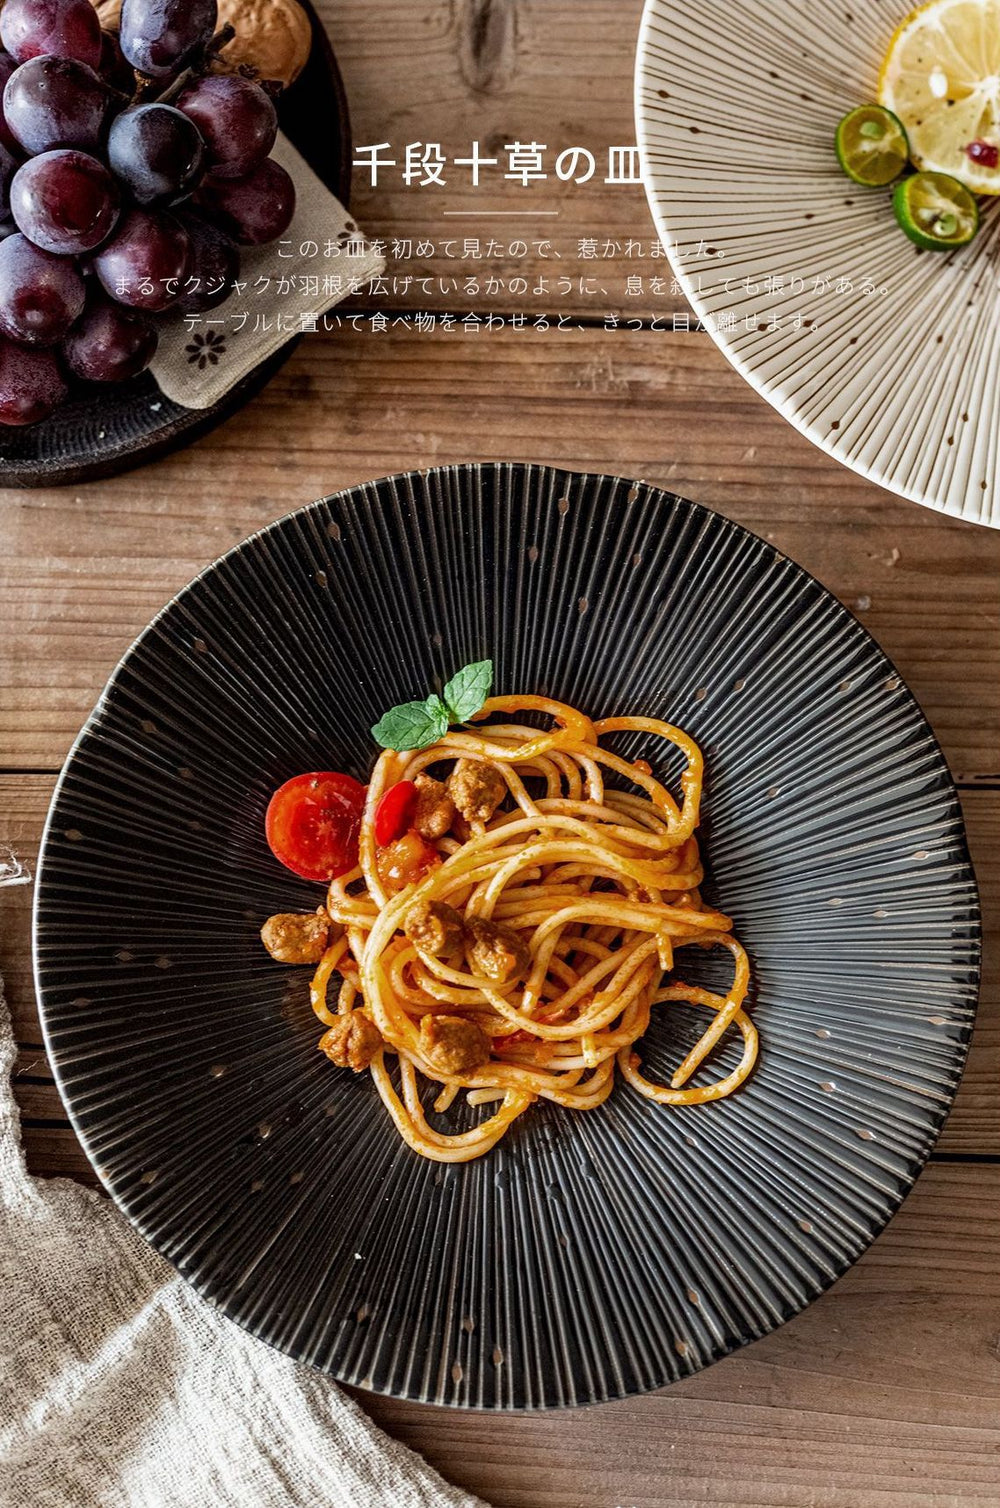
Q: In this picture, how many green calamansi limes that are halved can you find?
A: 2